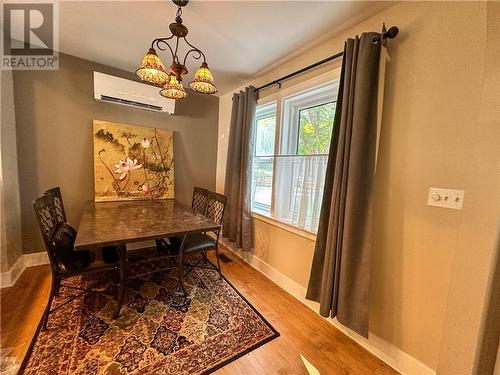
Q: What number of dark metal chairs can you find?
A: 4